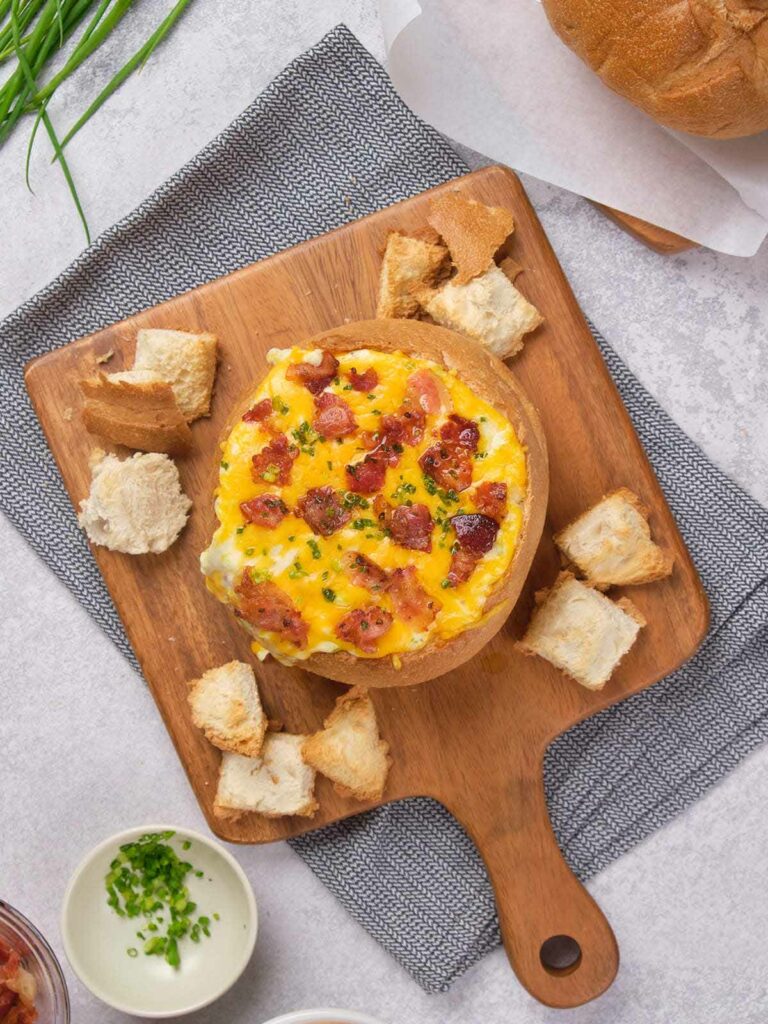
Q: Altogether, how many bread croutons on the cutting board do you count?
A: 11